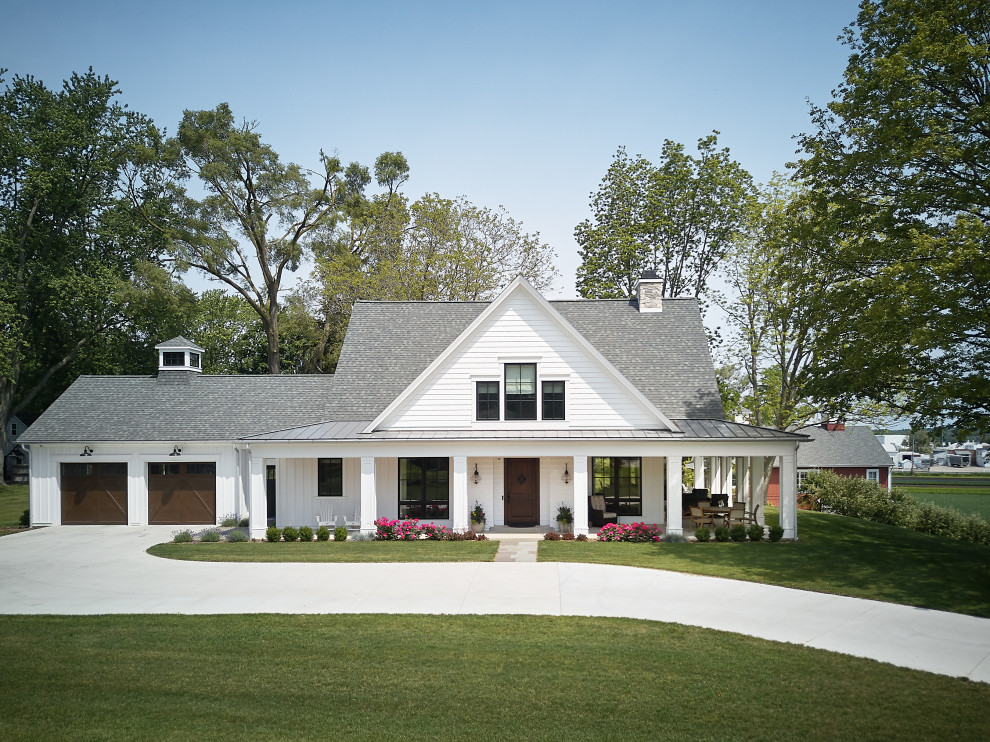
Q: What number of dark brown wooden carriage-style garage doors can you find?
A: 2